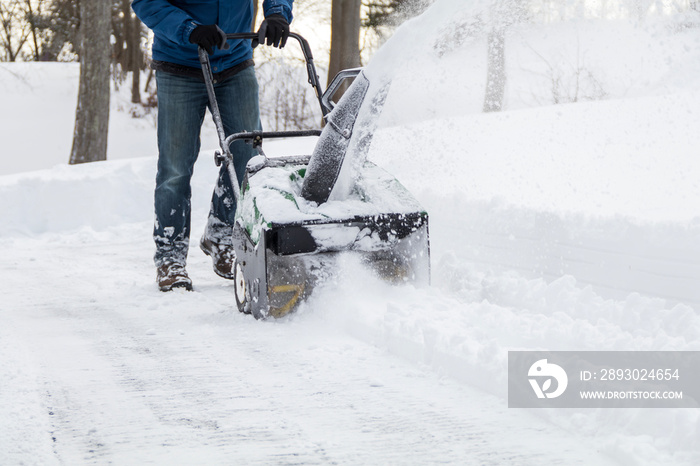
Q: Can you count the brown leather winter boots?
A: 2